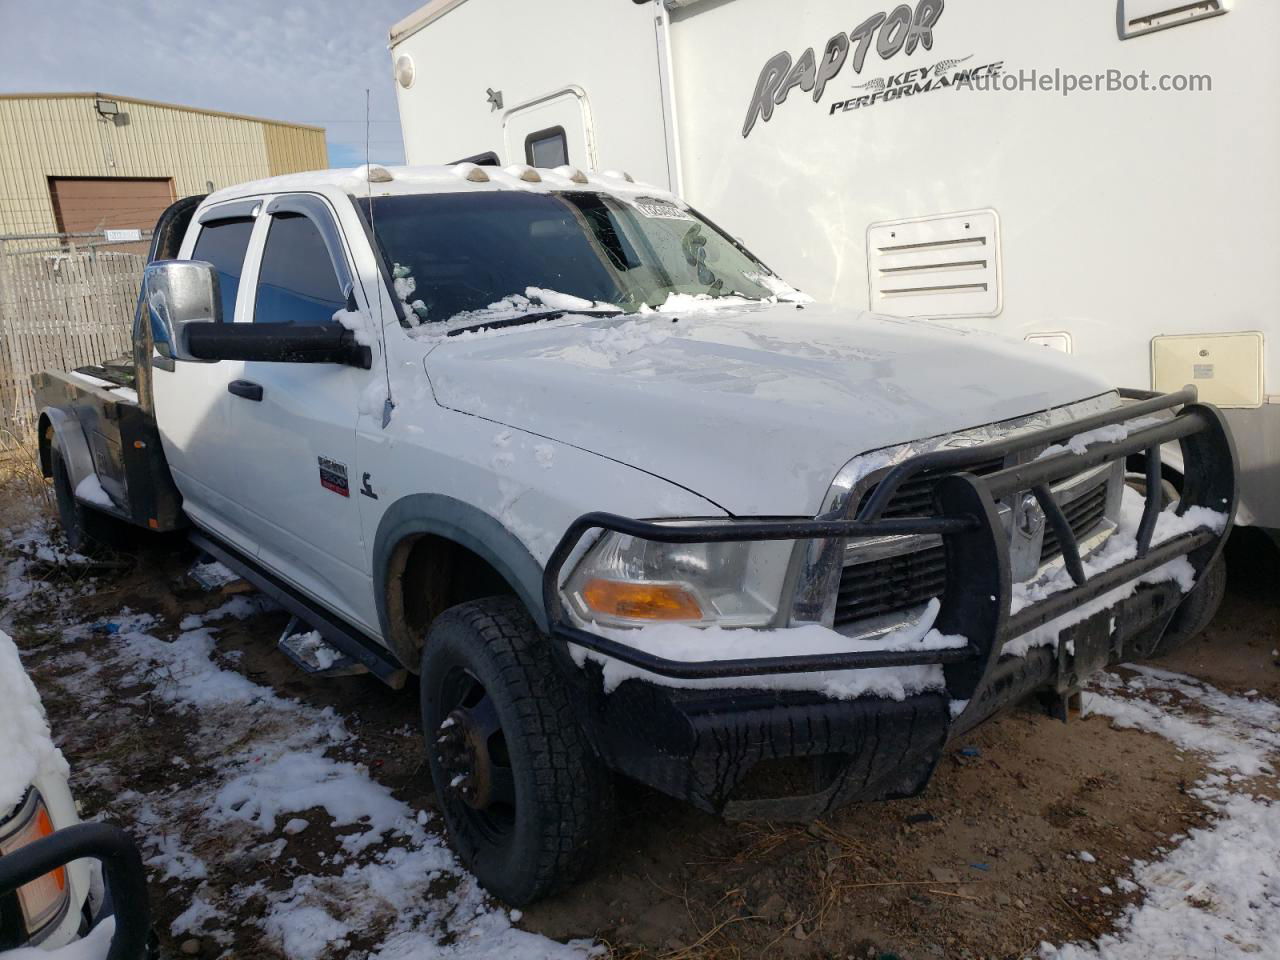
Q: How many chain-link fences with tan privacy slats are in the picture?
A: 1